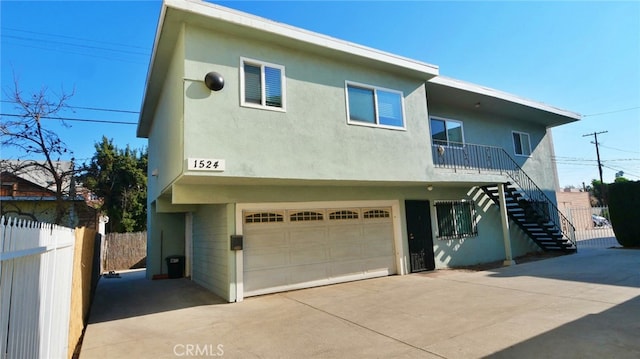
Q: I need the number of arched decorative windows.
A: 4